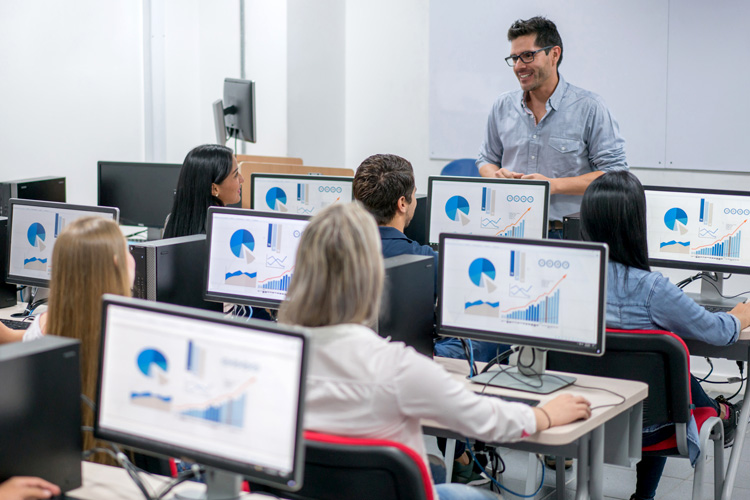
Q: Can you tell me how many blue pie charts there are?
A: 7